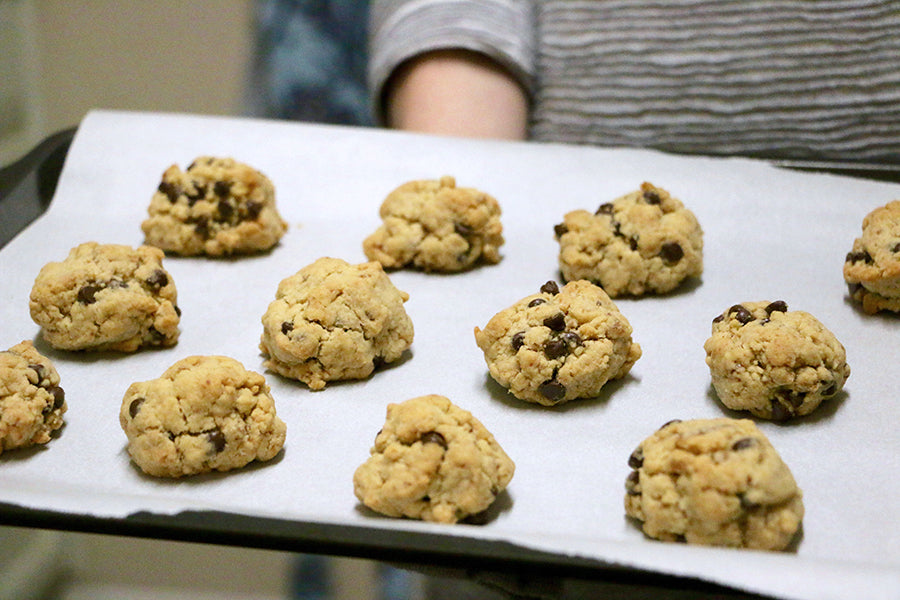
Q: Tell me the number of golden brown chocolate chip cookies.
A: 12